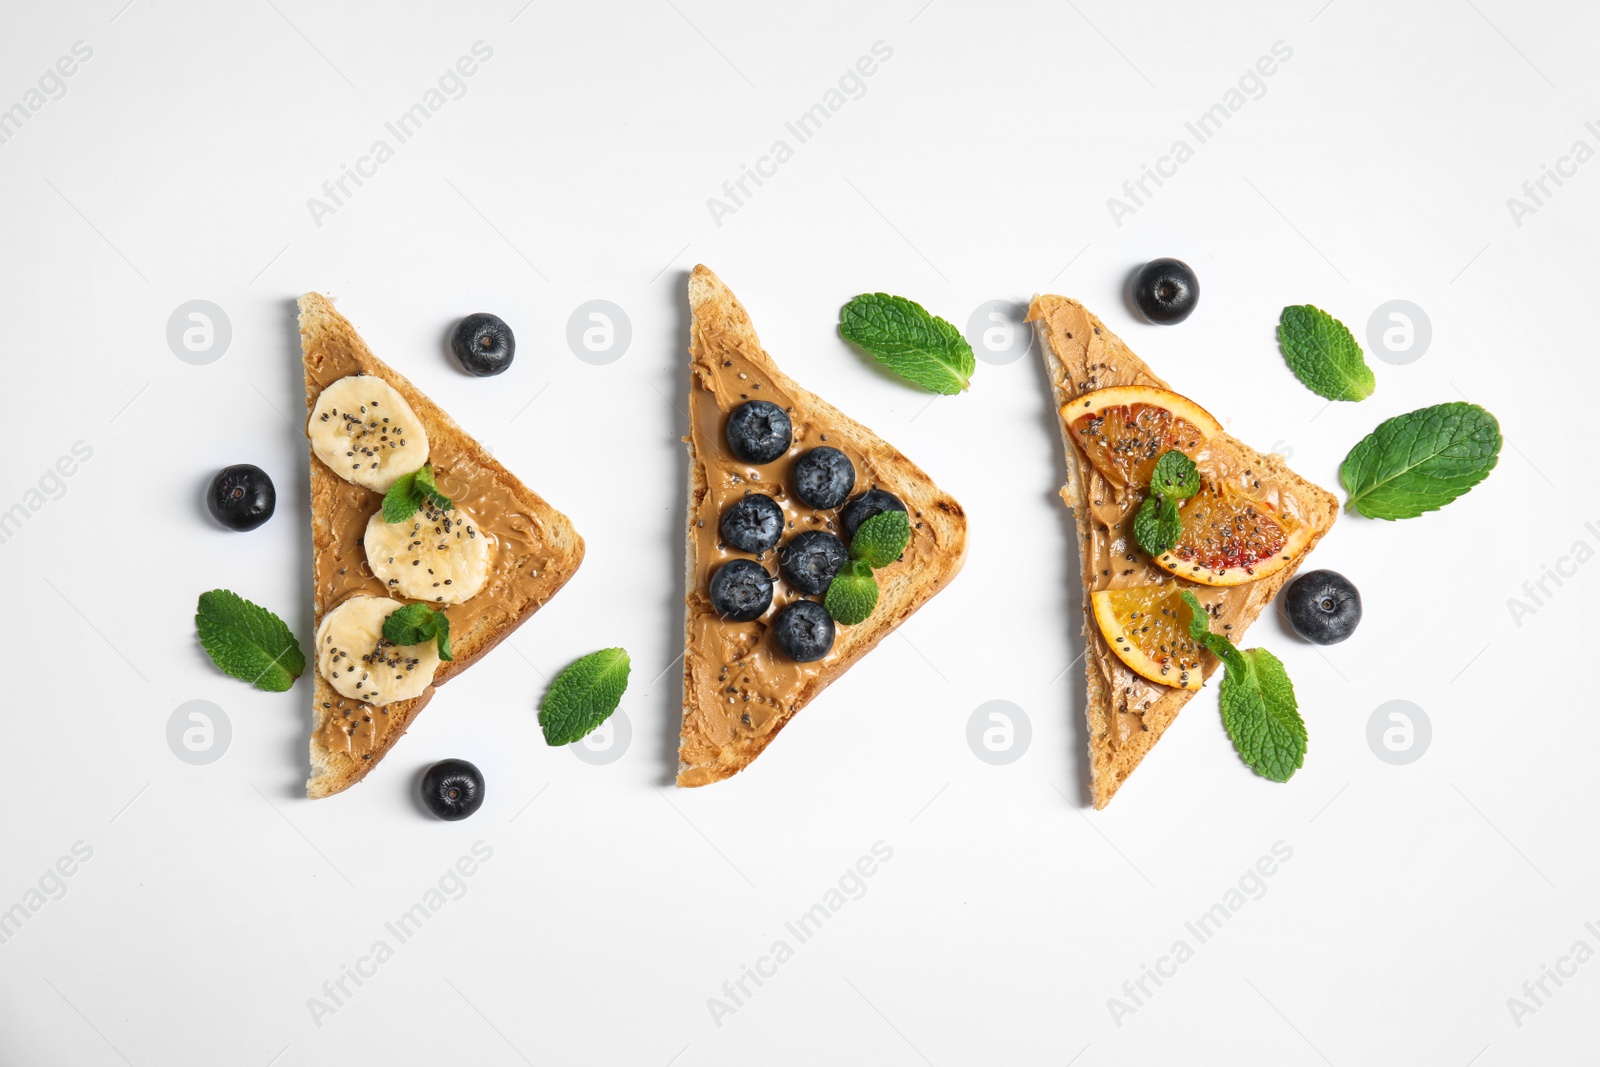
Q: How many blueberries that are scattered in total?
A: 5